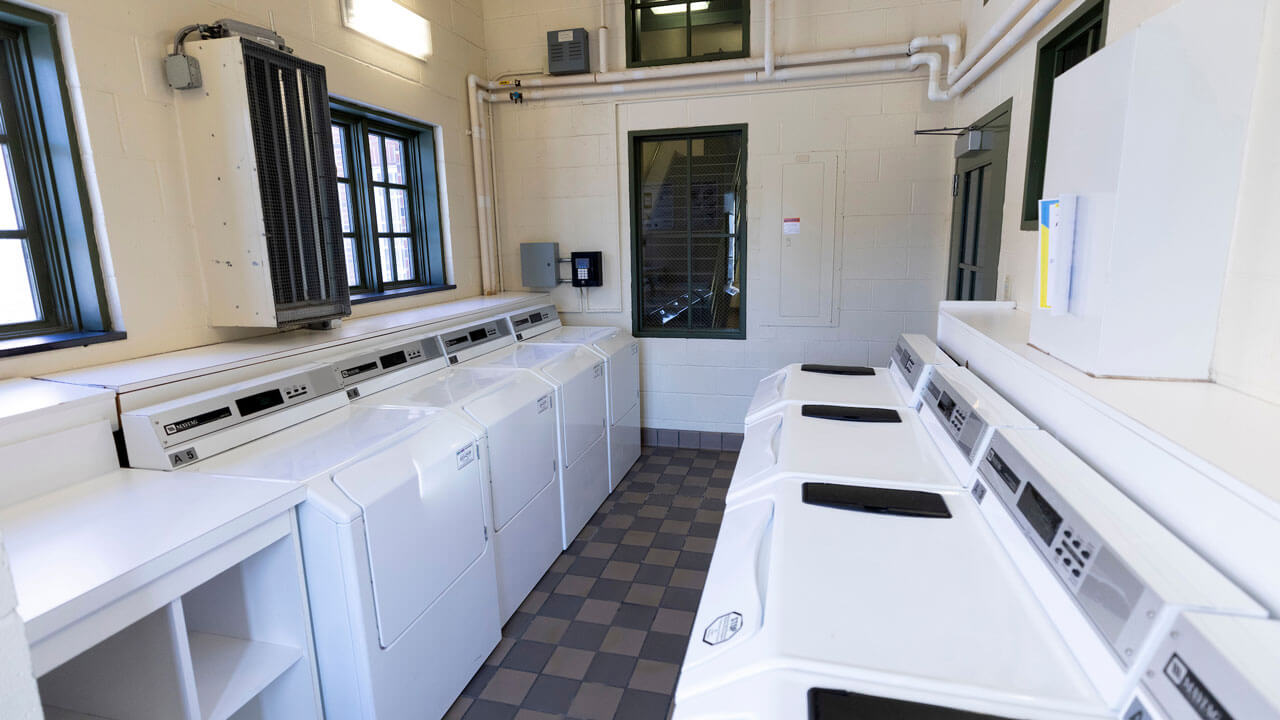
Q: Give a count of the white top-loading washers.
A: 4